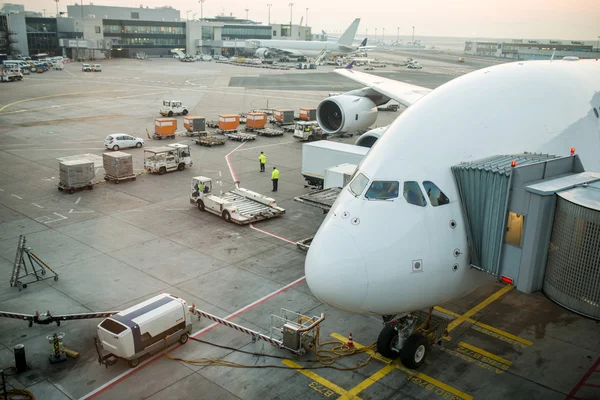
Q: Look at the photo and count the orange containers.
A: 6